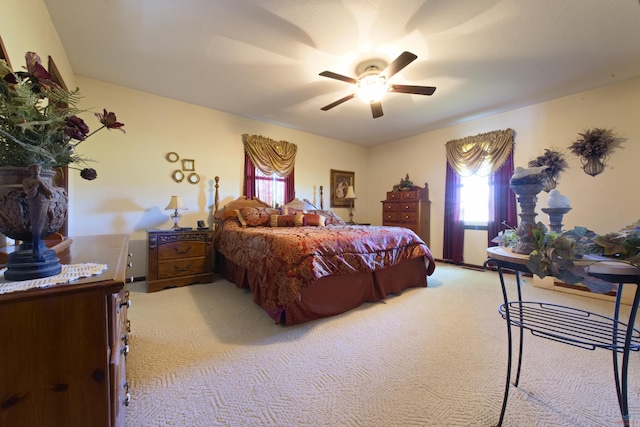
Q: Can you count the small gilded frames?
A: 4